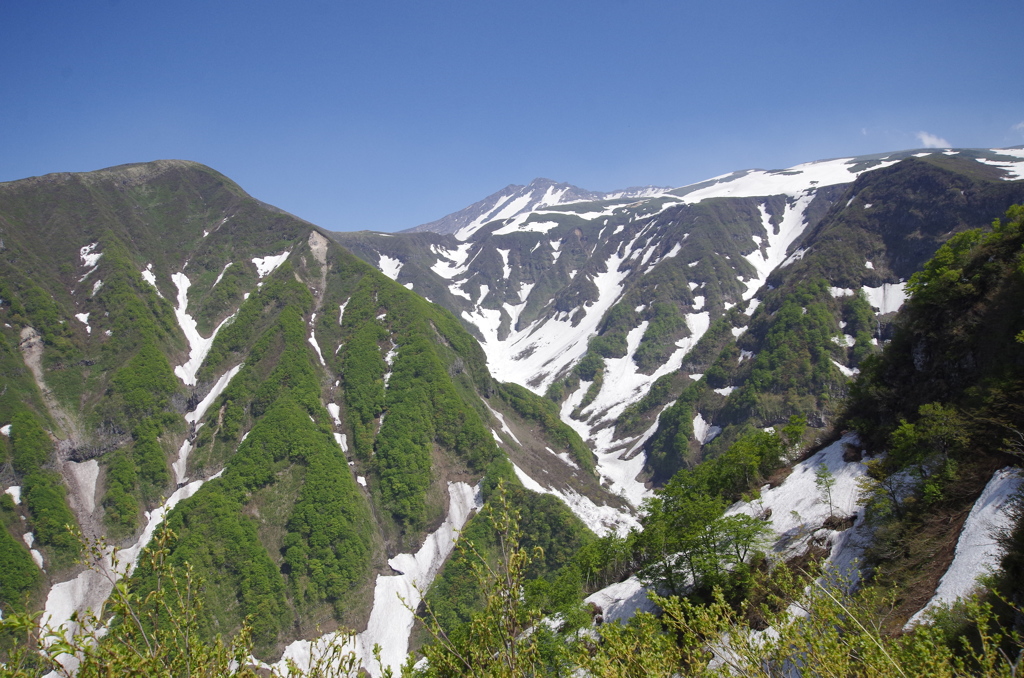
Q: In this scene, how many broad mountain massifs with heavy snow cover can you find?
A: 1